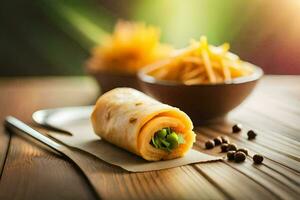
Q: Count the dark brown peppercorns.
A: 11